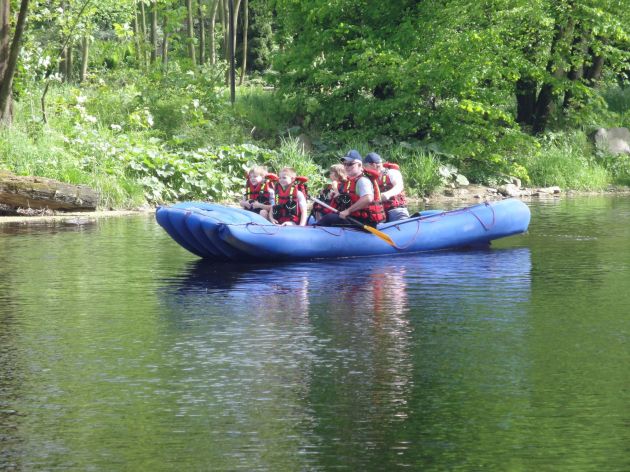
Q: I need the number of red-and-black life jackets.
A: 5